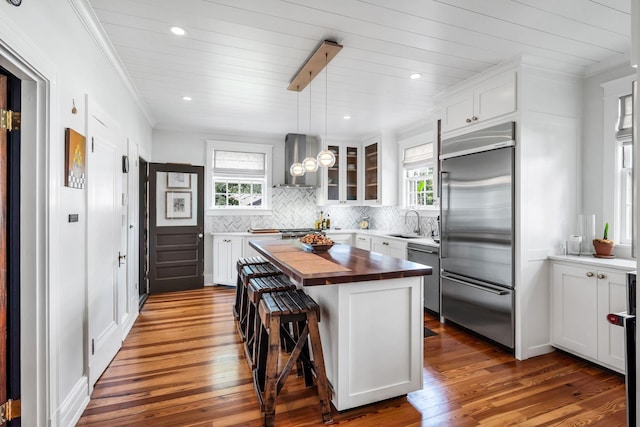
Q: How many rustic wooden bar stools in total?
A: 4